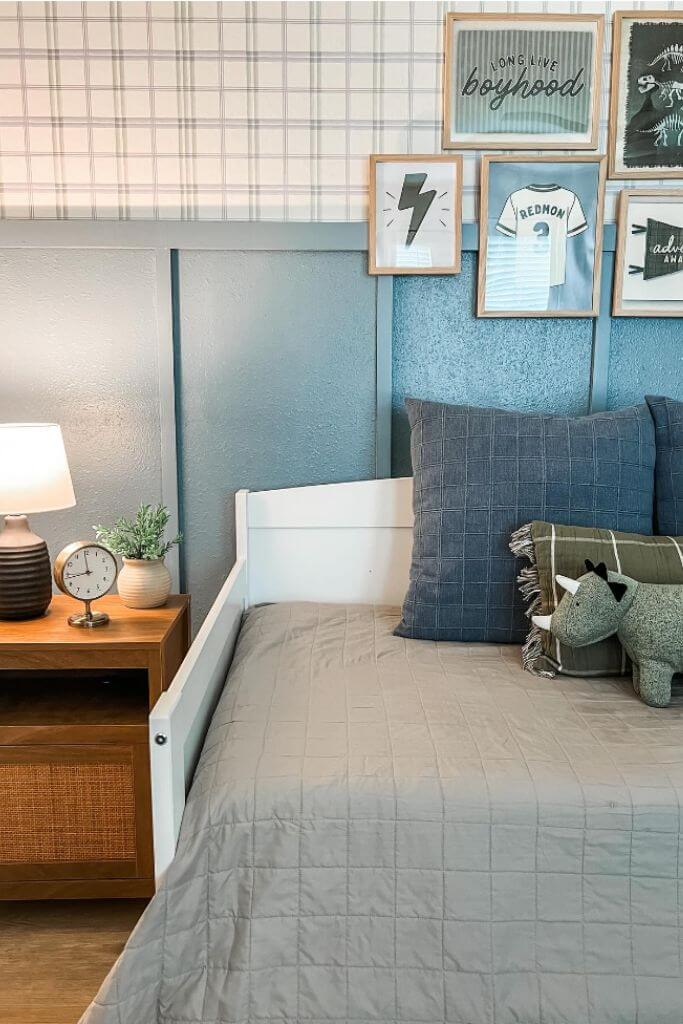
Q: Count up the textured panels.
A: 4